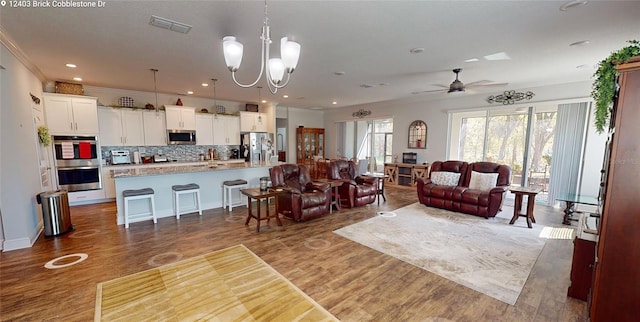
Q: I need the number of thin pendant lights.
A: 3